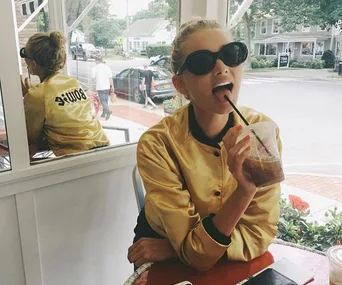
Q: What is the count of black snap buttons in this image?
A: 2